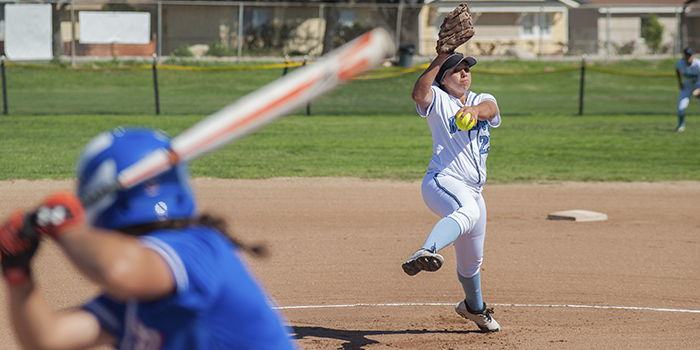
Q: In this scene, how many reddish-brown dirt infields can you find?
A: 1